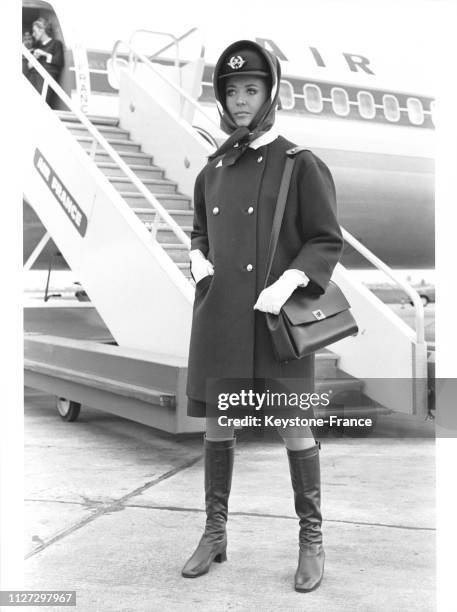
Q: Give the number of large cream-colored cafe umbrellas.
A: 0